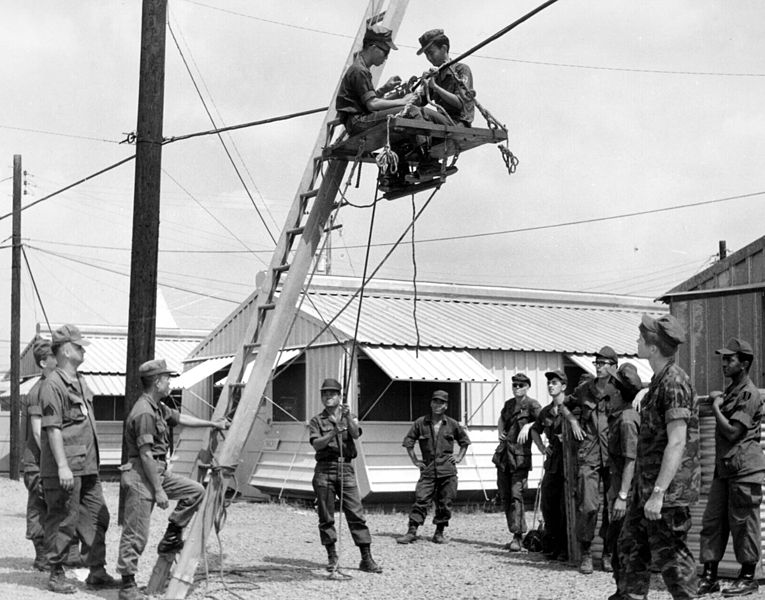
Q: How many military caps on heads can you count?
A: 13